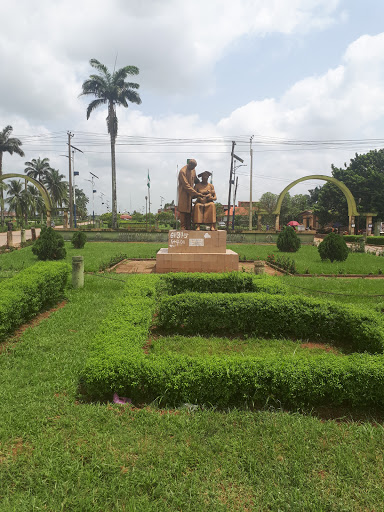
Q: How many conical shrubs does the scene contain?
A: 4